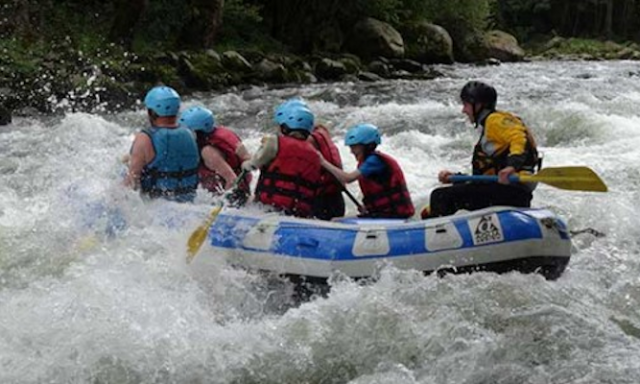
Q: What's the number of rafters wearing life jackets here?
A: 6